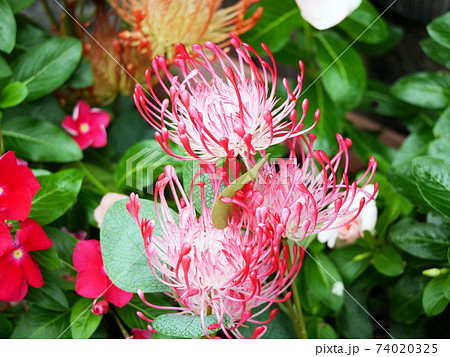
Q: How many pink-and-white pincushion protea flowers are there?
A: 3